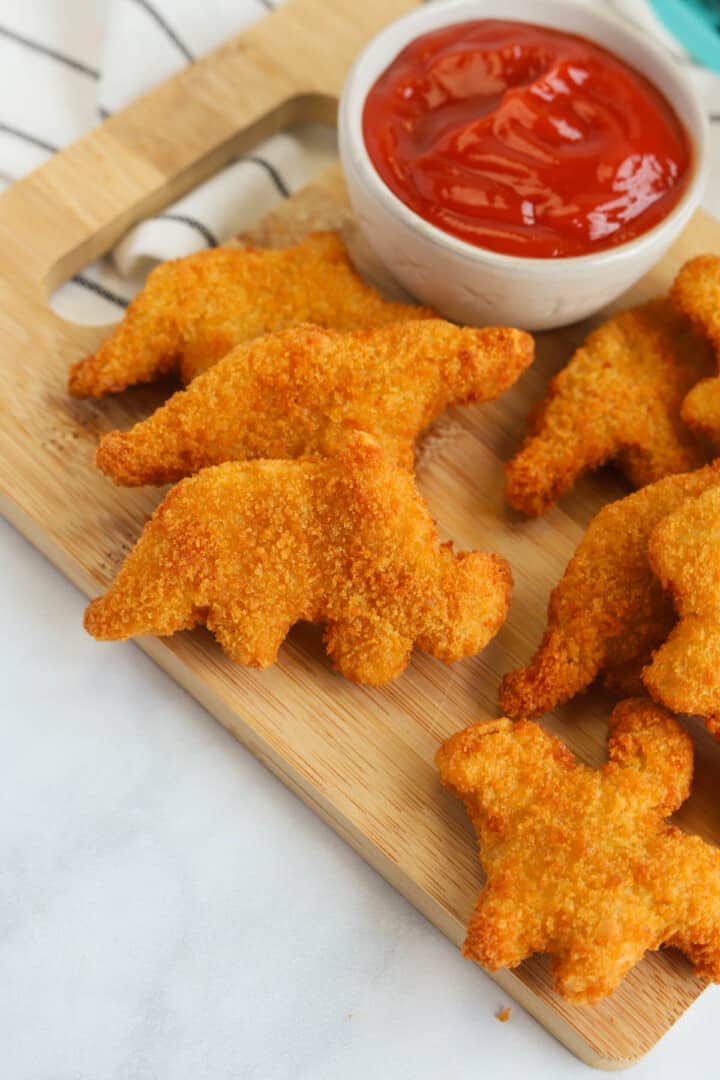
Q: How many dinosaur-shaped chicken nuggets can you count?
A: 8